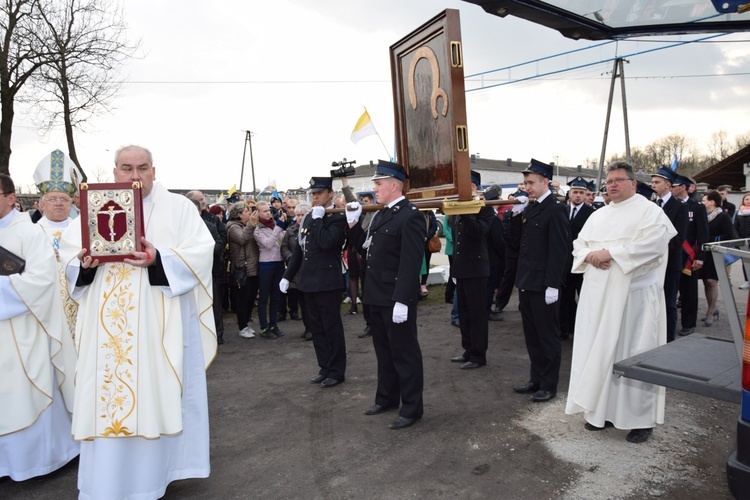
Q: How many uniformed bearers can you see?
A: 4